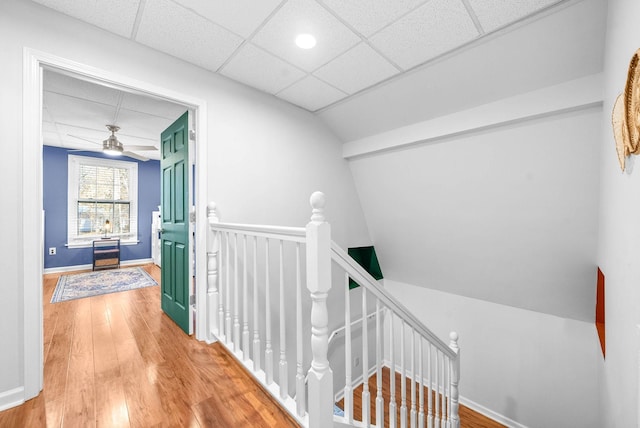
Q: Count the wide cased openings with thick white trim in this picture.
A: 1